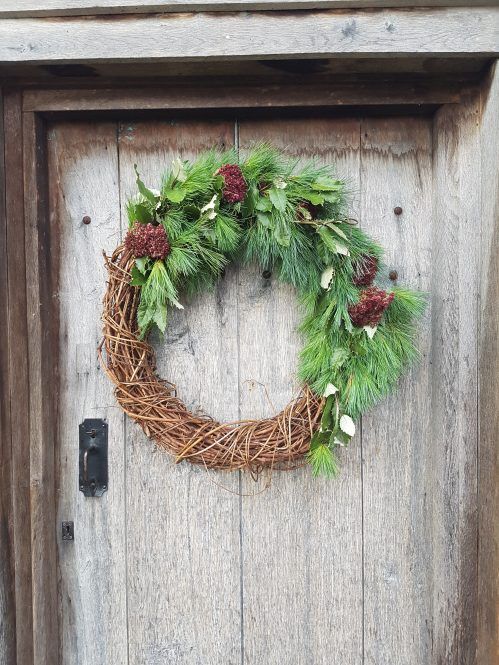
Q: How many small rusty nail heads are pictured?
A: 4